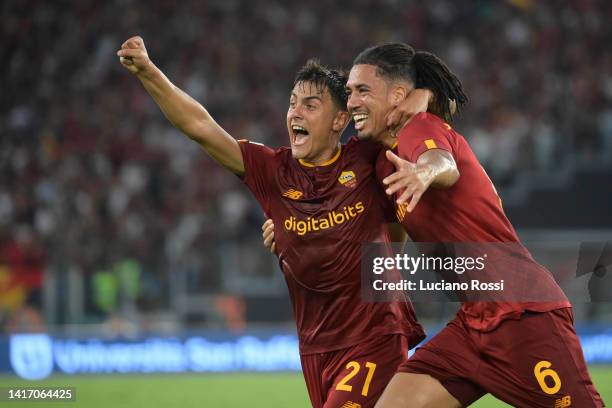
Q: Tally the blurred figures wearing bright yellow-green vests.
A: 2